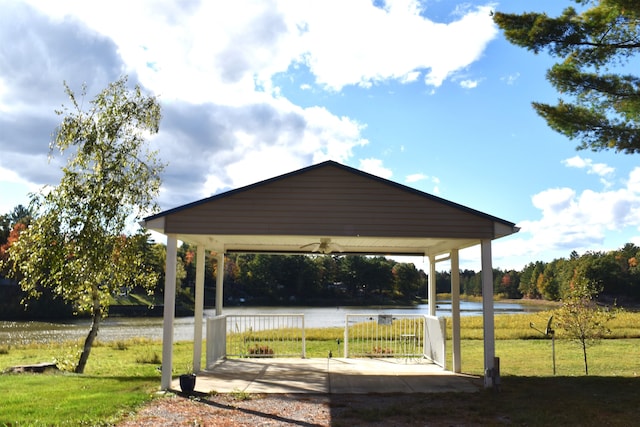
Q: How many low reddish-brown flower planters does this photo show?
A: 2